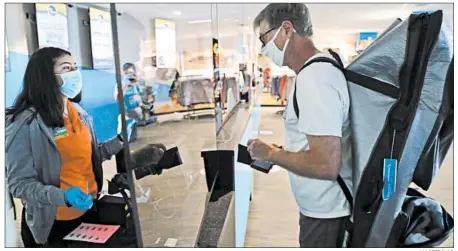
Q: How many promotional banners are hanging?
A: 3